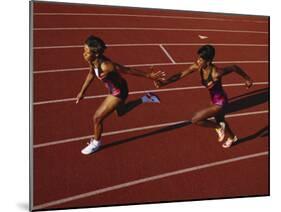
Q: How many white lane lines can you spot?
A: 7